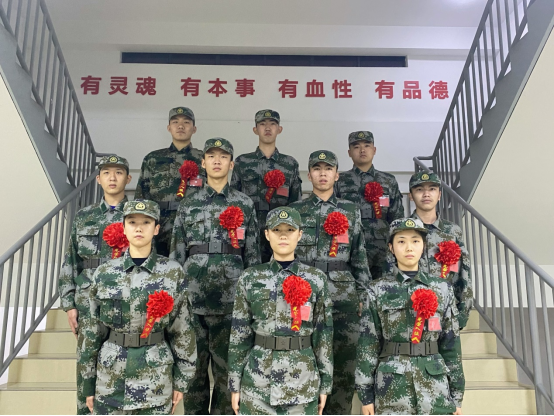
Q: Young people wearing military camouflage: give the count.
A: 10